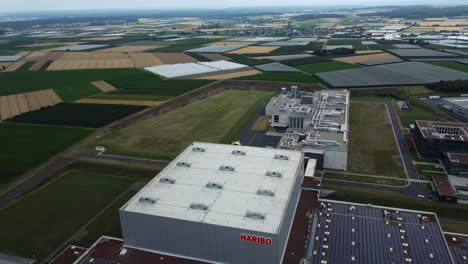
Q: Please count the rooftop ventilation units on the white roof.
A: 12